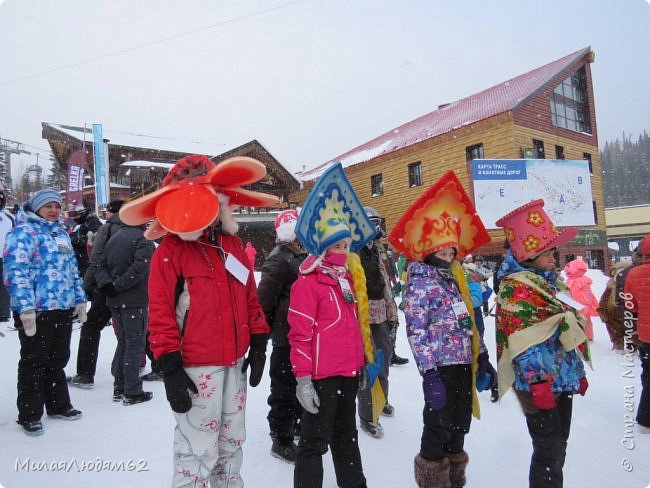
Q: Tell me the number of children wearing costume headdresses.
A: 4